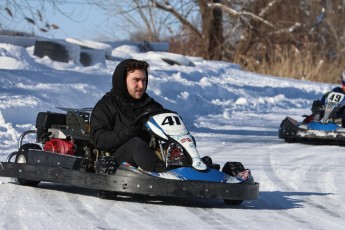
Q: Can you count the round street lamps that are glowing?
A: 0